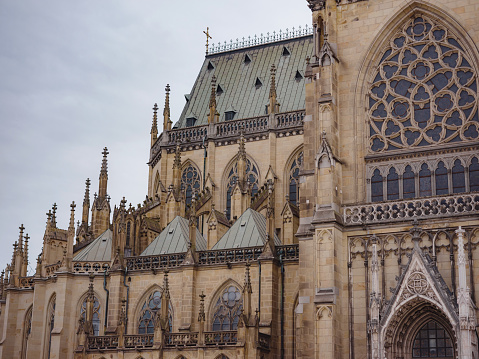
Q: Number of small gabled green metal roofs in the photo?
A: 3